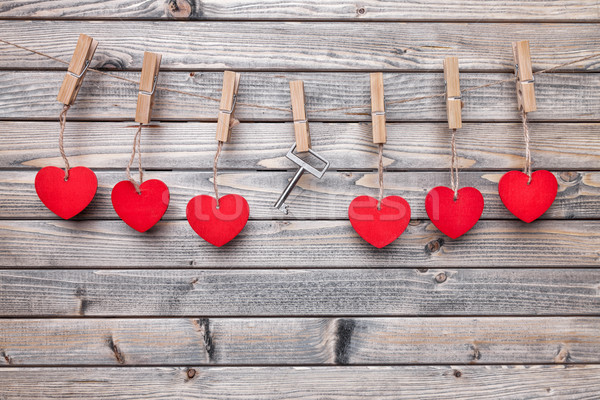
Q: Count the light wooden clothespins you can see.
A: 7